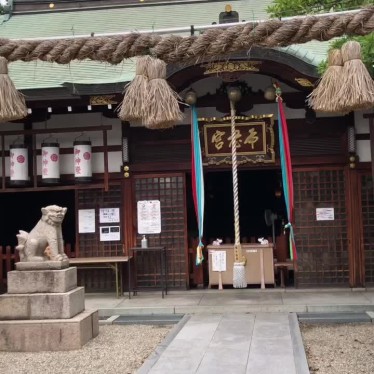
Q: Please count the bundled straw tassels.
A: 5